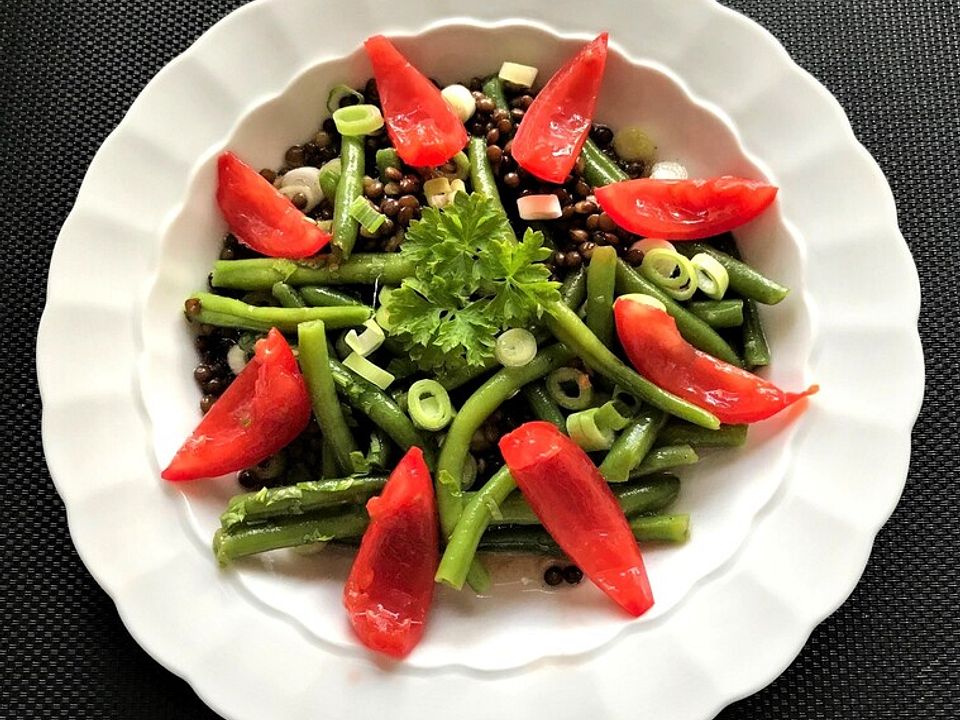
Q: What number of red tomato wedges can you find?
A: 8